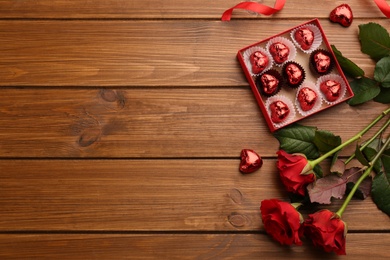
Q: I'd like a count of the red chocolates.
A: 11